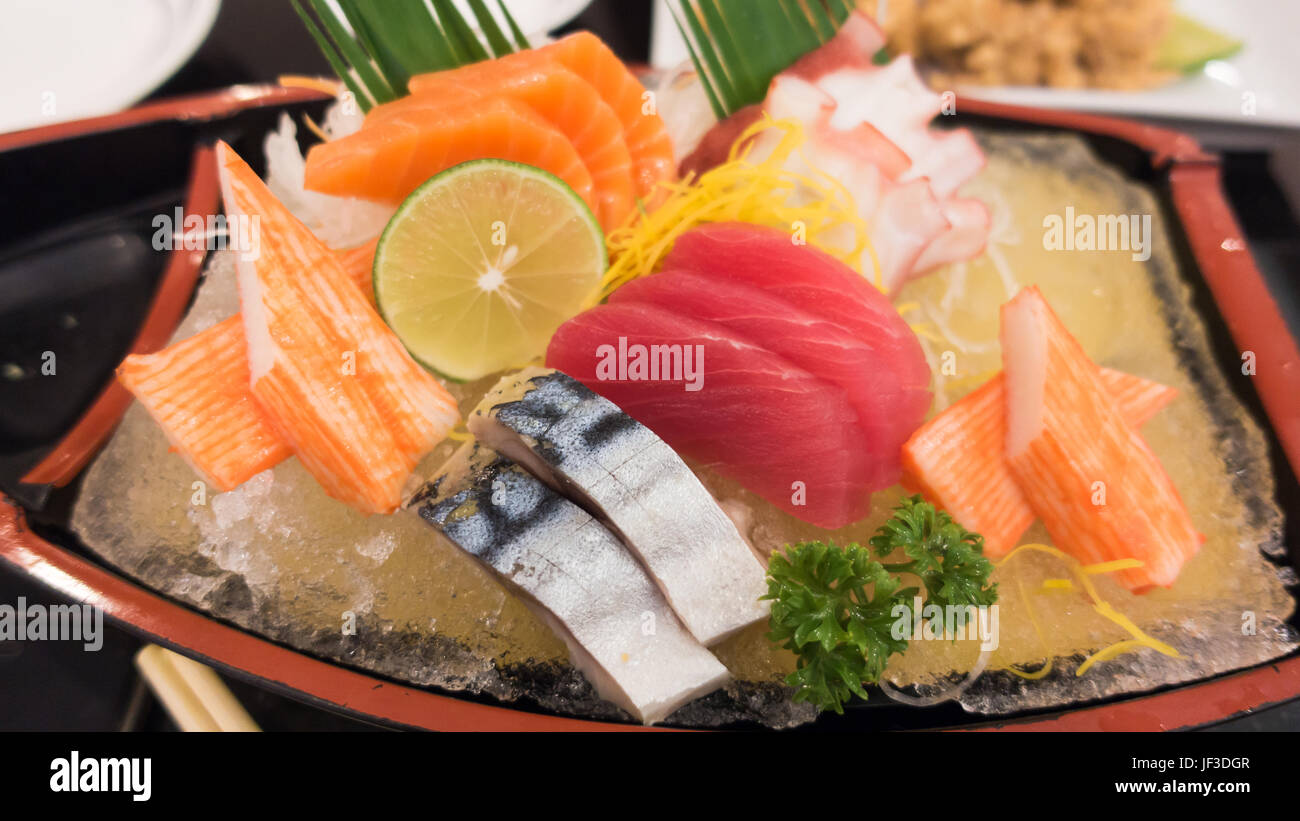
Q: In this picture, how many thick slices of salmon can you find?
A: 3